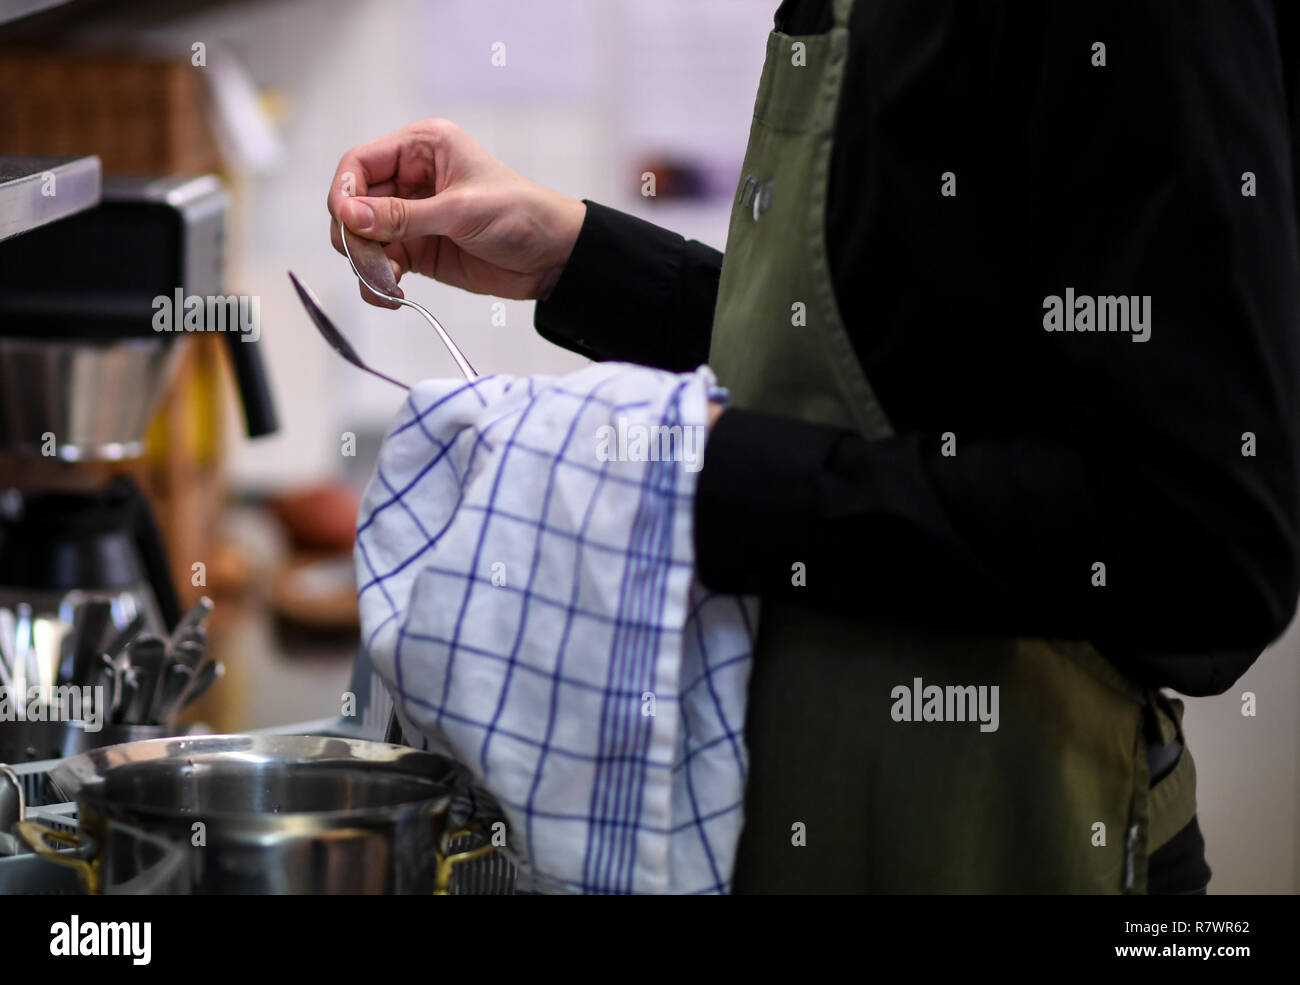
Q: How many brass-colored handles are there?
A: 2